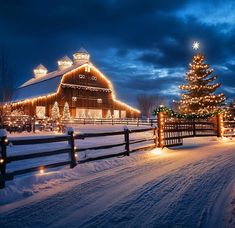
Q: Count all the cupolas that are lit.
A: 3